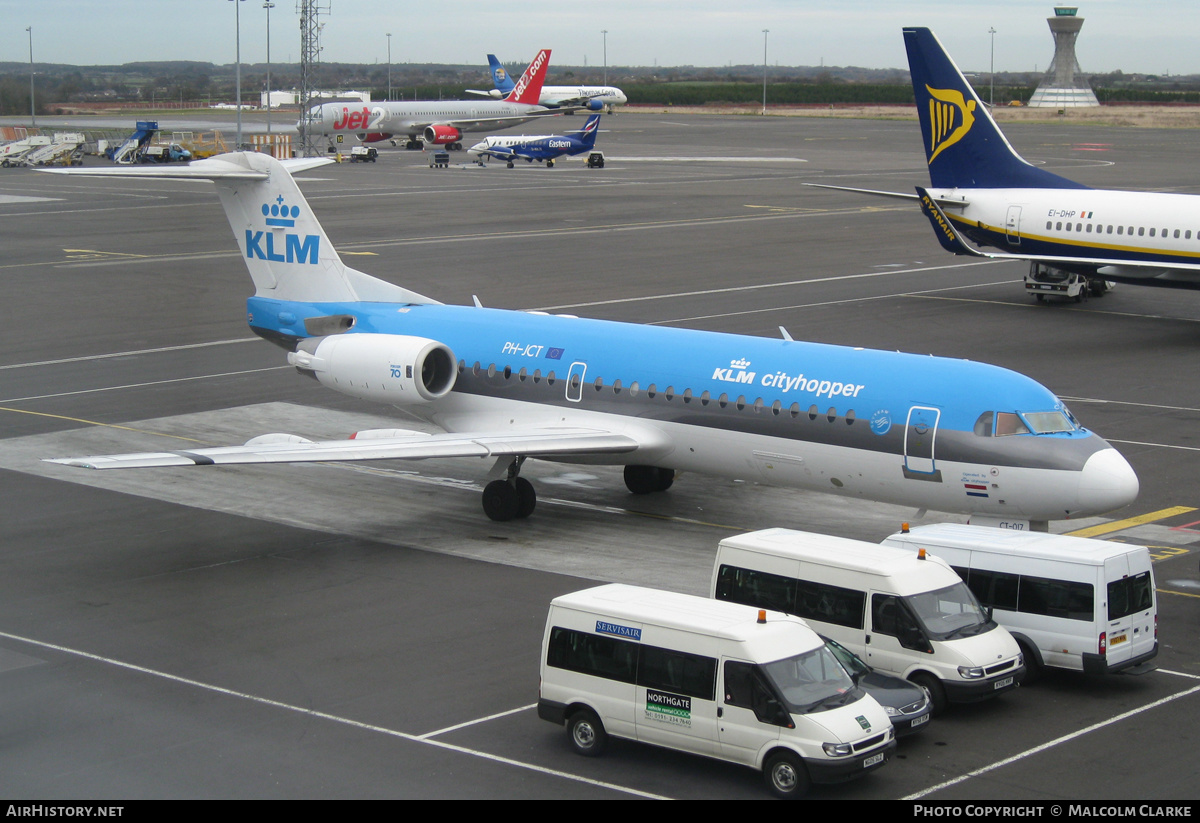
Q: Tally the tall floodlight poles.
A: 7